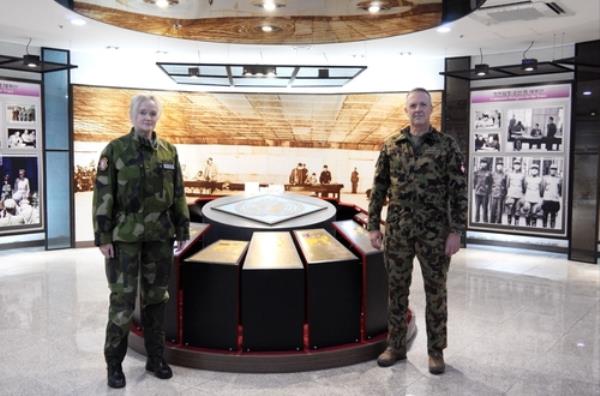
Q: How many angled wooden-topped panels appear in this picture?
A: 5